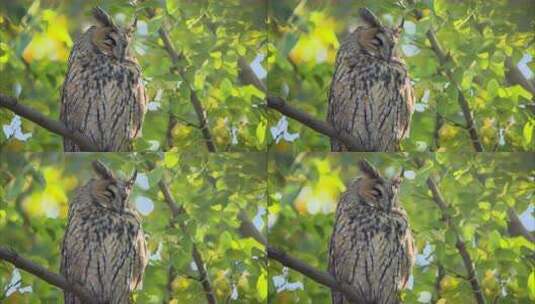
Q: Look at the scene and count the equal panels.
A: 4